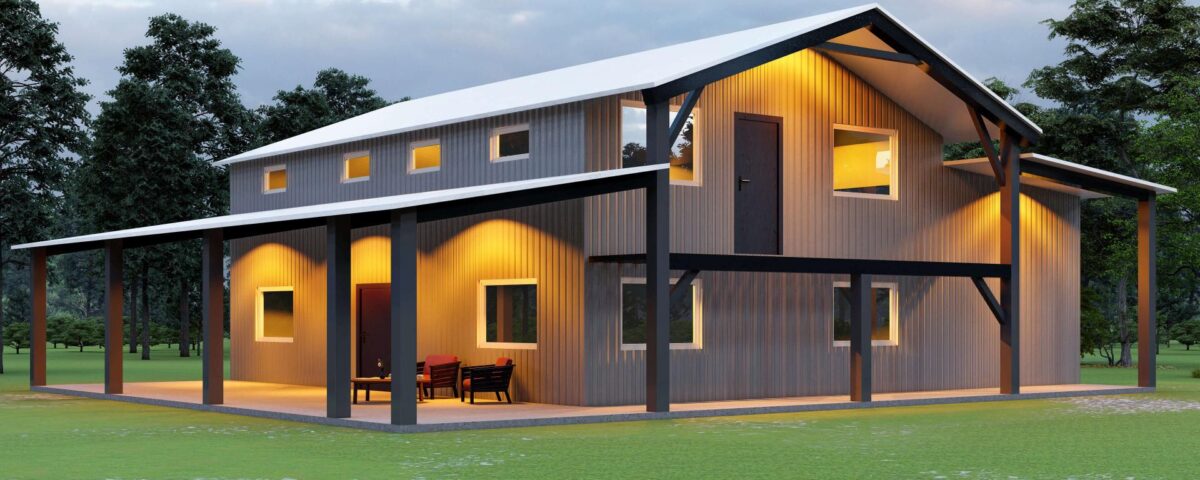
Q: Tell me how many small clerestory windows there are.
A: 4